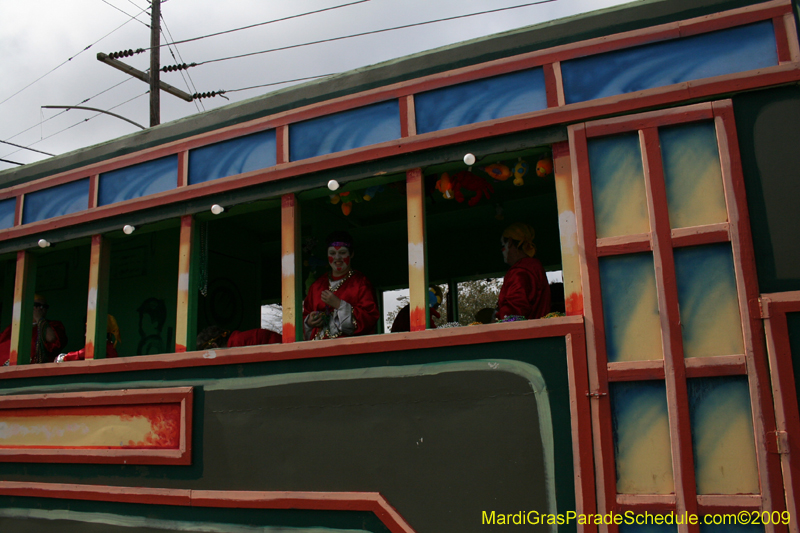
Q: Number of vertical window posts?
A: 6